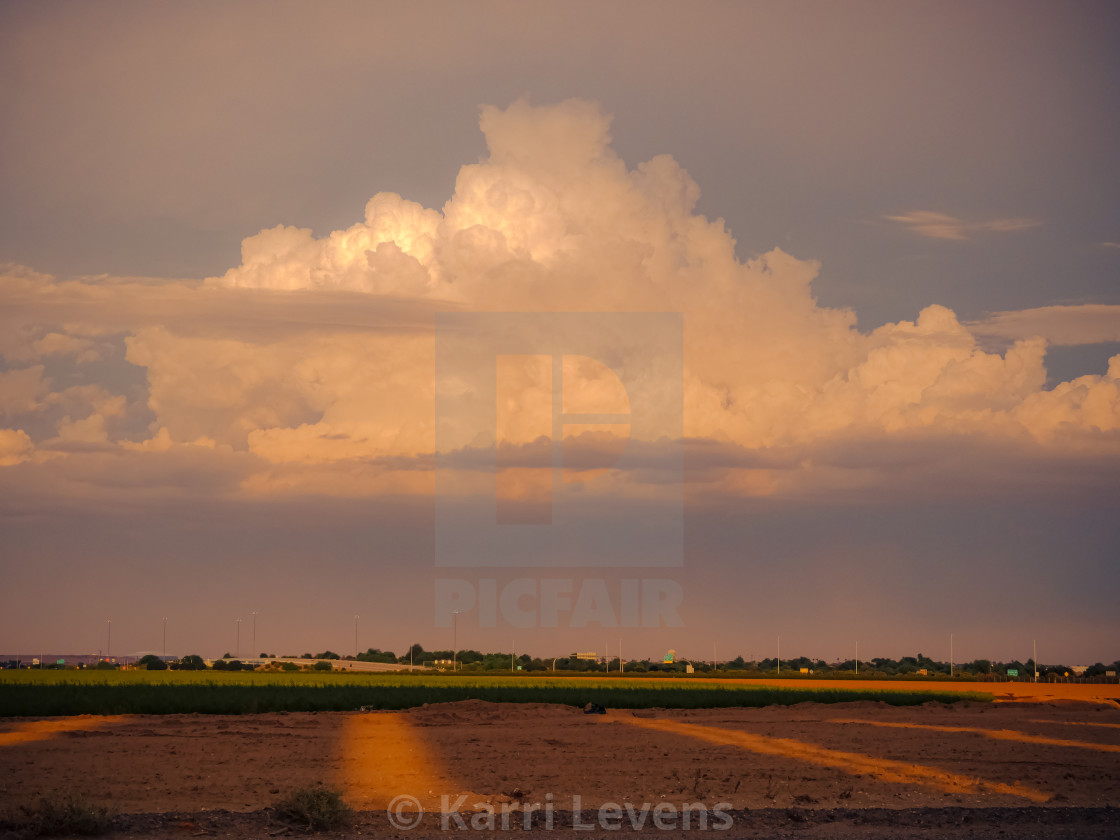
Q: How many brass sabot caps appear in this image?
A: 0